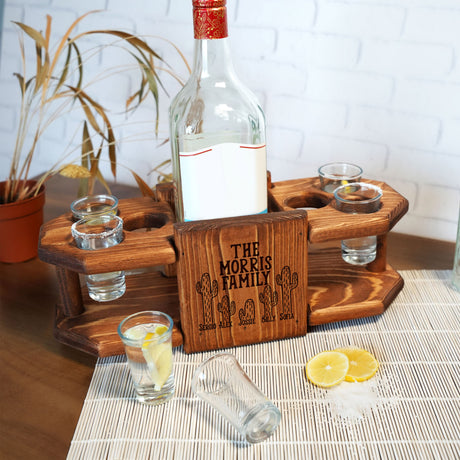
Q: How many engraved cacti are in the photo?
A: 5